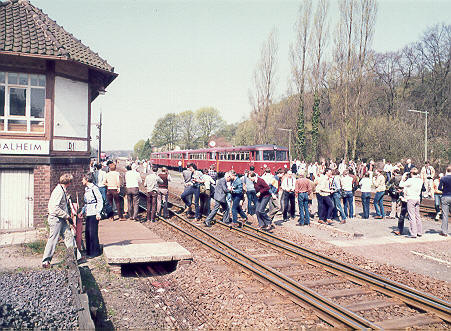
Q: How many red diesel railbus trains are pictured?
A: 1